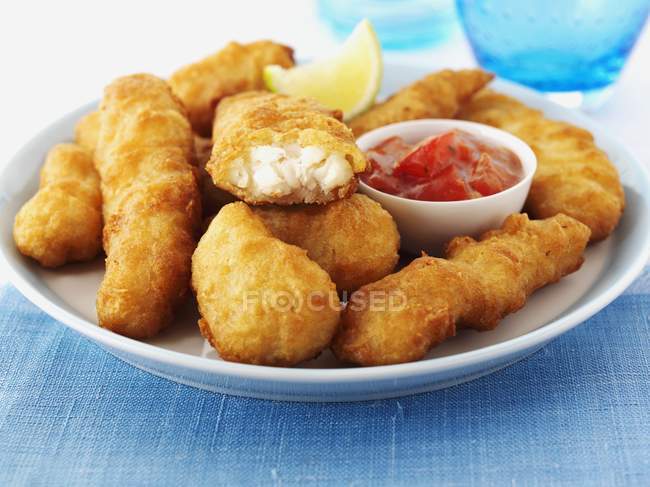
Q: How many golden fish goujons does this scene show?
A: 10